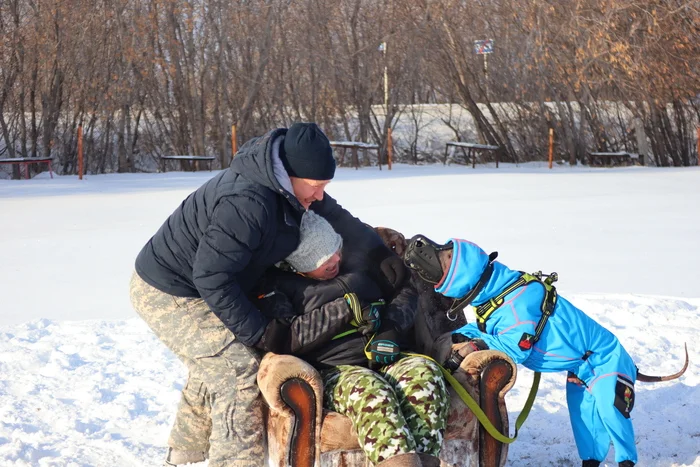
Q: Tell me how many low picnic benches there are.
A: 5